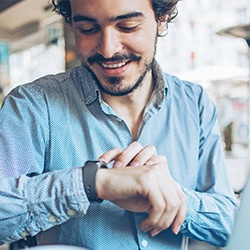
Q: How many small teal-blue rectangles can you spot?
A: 1